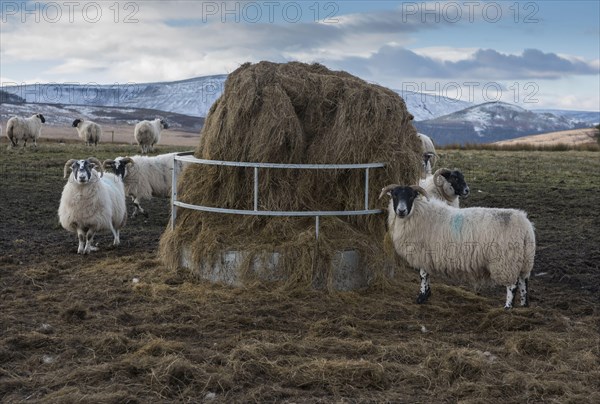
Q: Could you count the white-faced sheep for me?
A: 0